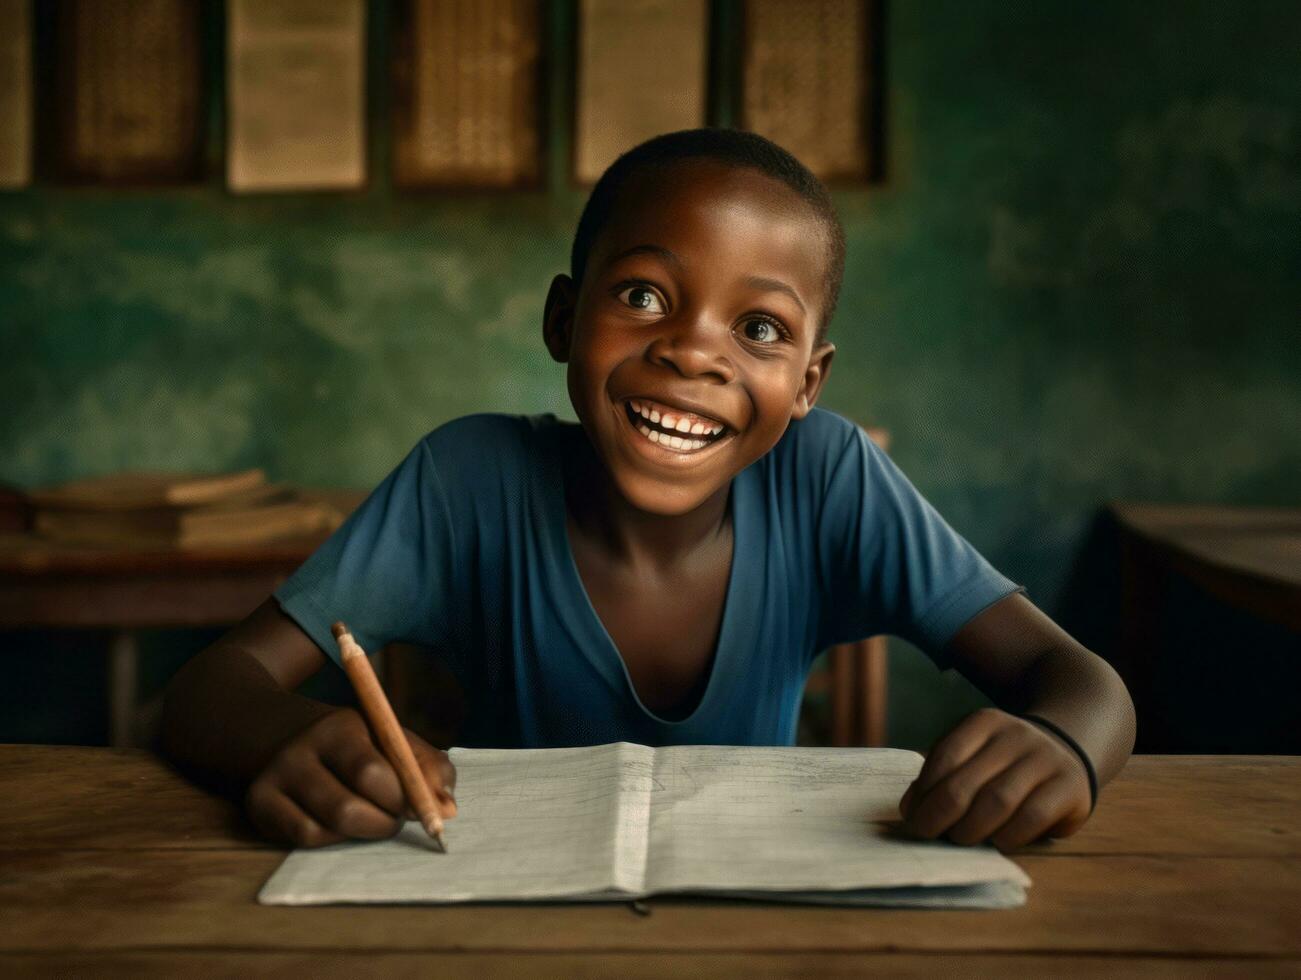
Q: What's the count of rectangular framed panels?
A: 6